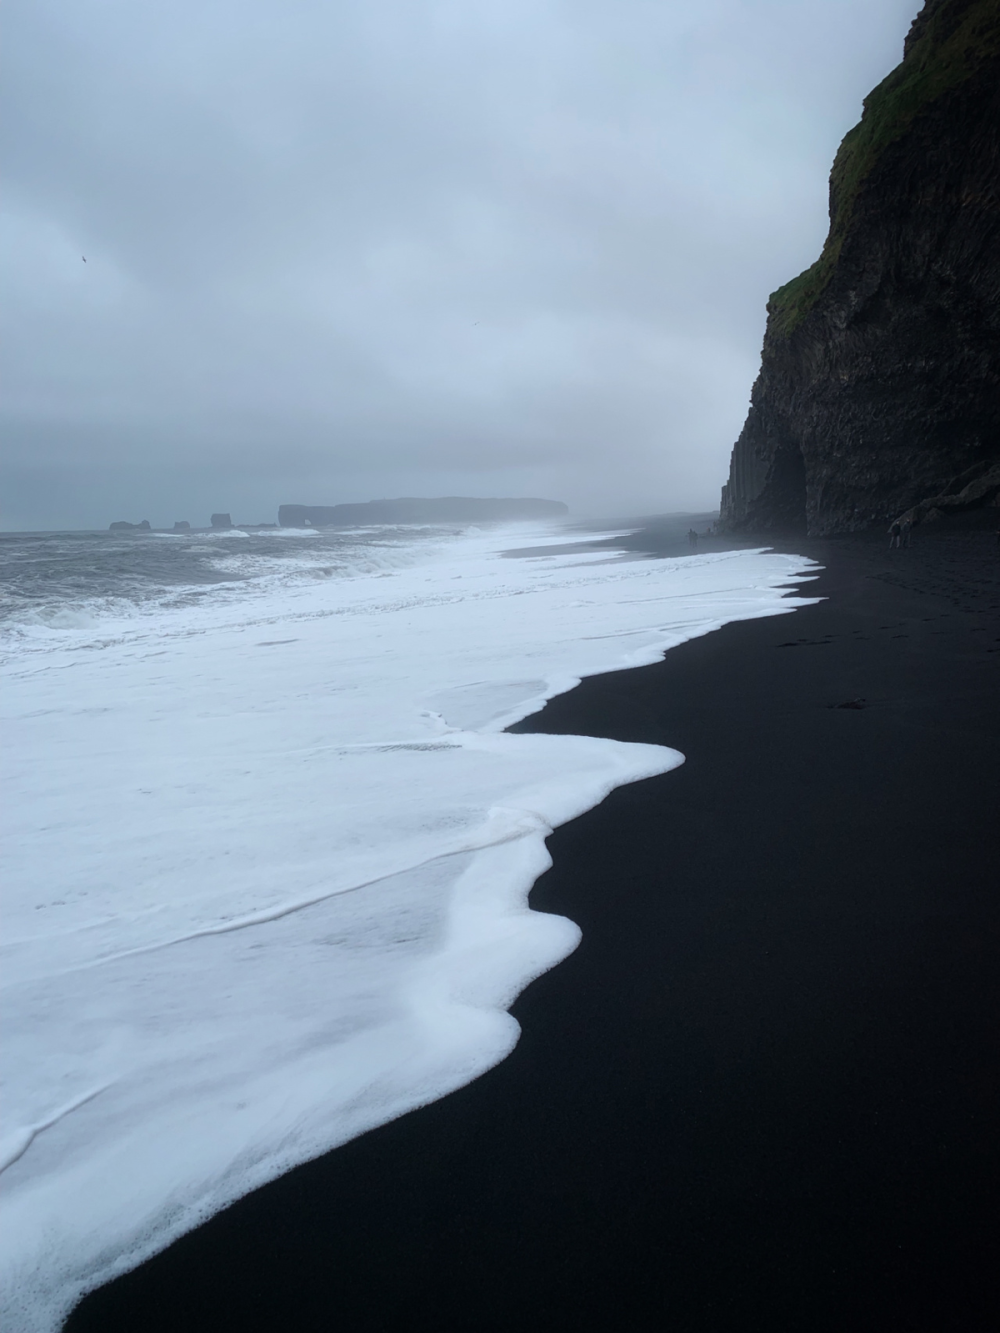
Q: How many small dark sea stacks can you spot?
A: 3